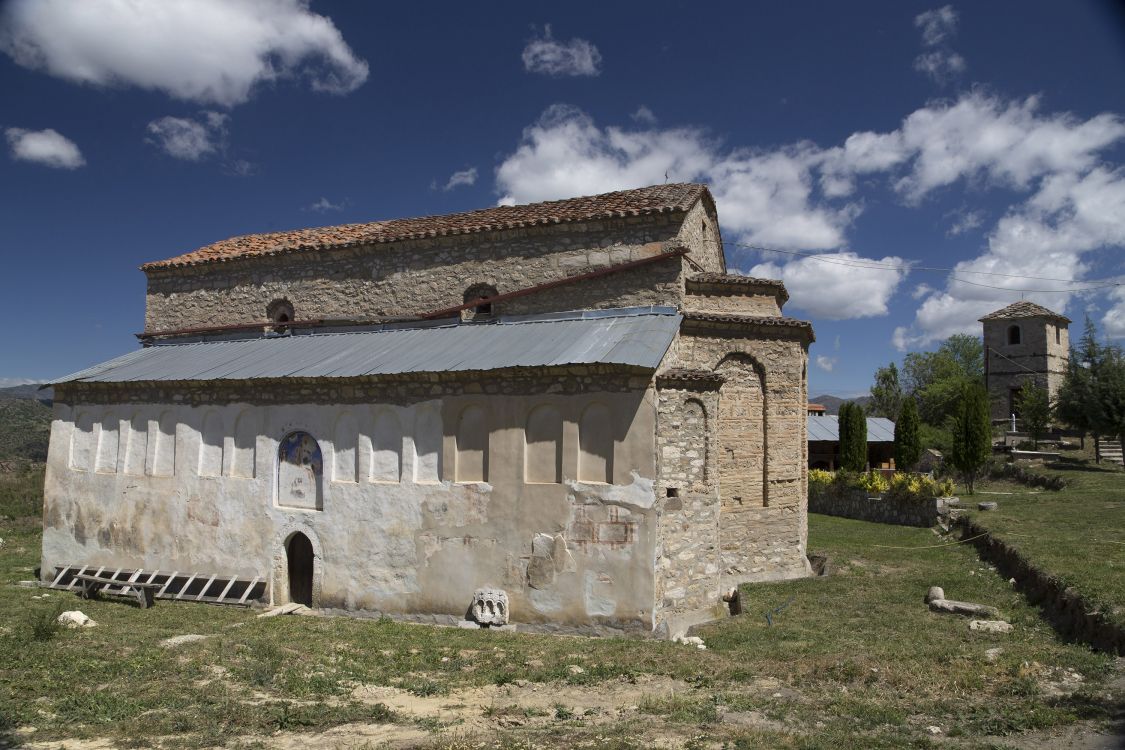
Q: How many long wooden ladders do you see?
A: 1